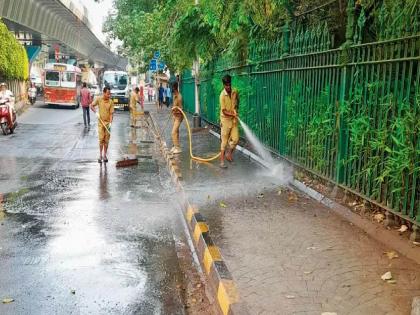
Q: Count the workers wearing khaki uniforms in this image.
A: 4